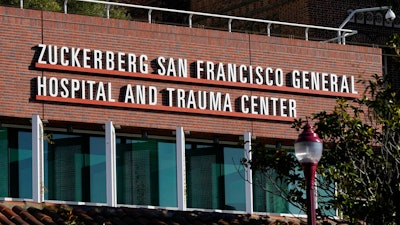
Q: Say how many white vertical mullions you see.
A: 4